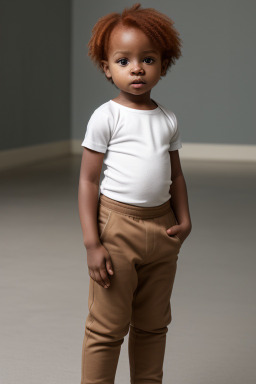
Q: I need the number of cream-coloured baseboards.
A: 2